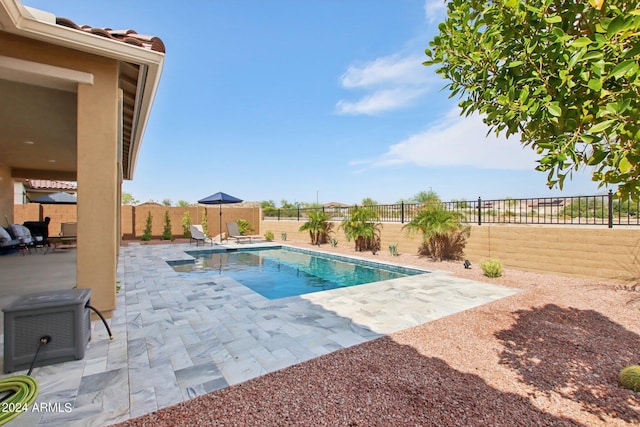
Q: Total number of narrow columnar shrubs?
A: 4